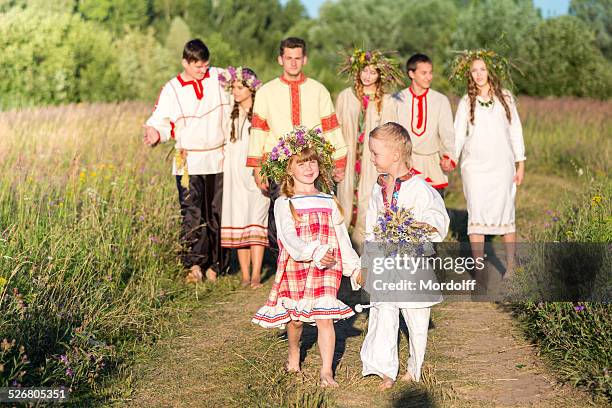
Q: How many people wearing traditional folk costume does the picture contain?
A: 8